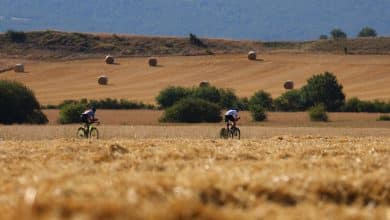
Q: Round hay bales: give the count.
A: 7